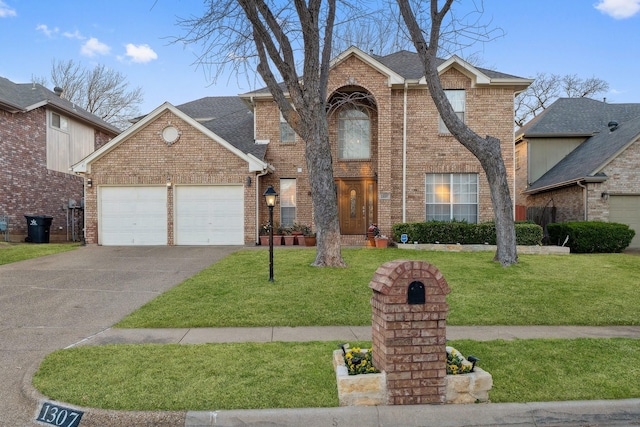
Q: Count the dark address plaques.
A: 1